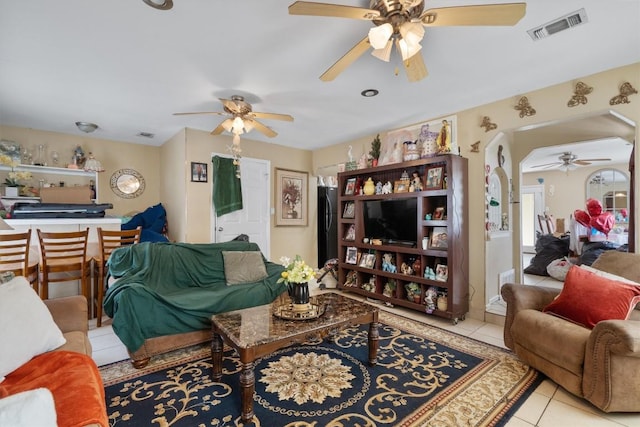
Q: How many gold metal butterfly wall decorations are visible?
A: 5